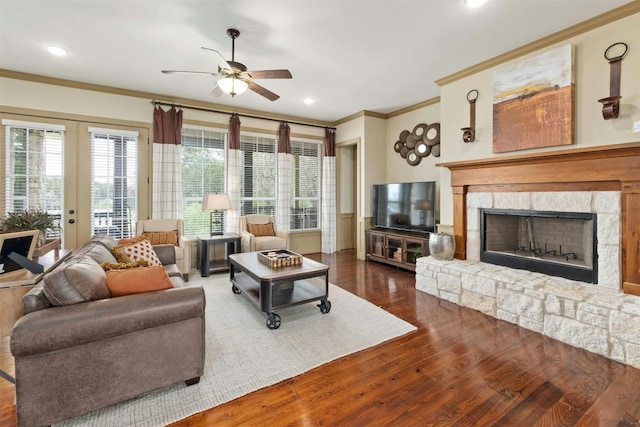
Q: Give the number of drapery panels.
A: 4